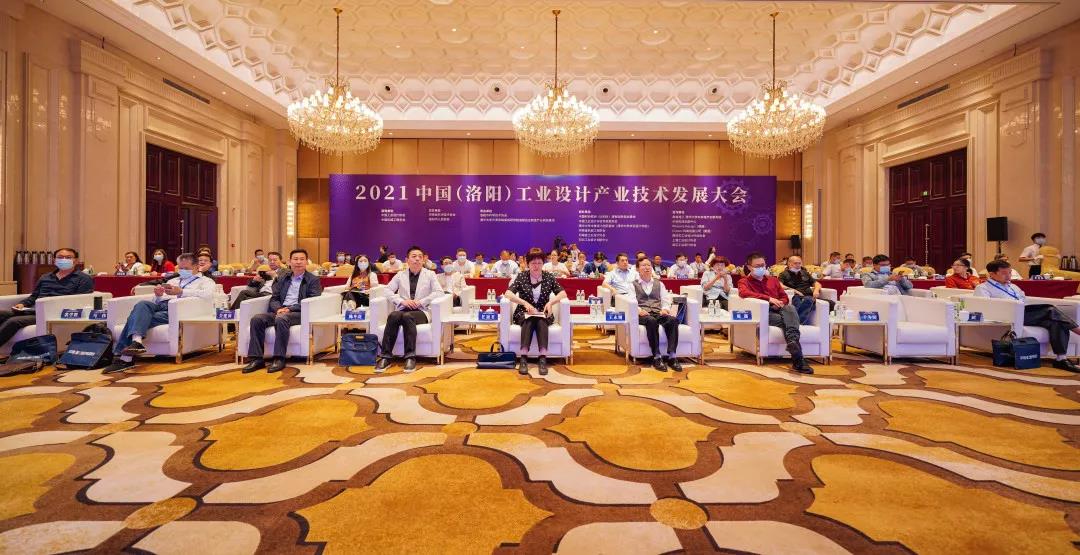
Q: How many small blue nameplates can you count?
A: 9